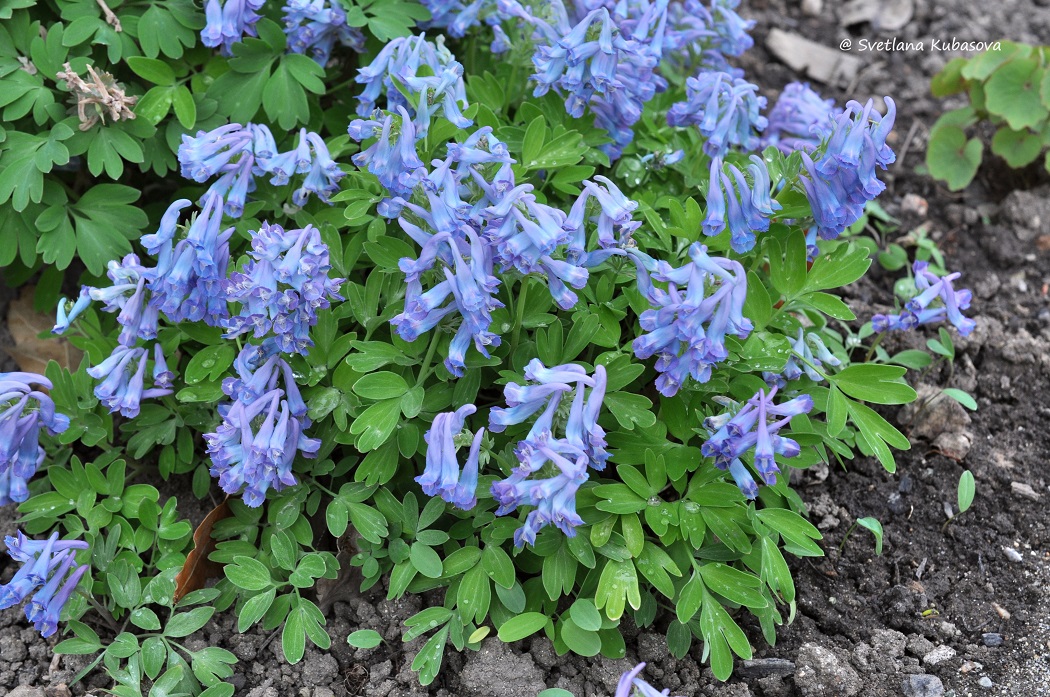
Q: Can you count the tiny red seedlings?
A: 0